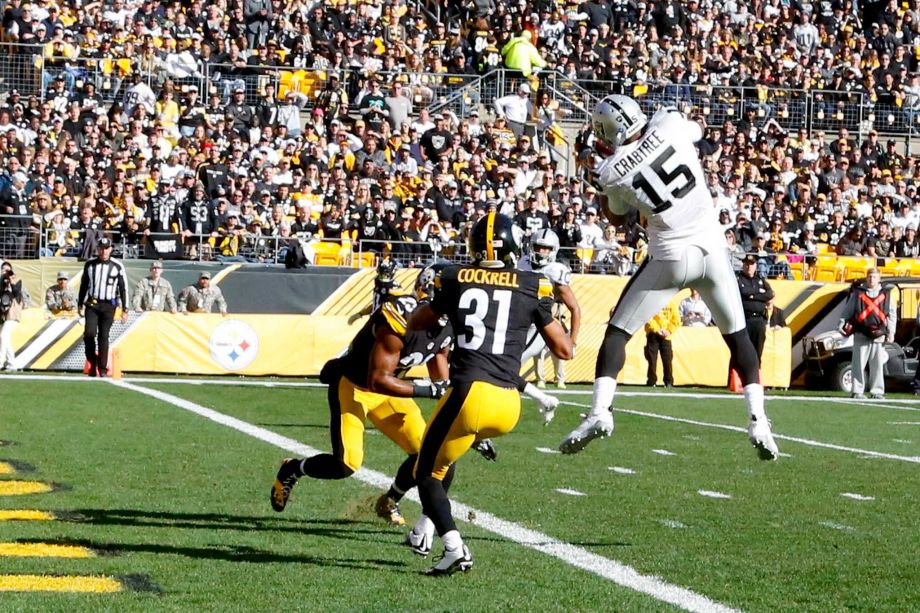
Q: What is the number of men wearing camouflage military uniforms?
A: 3